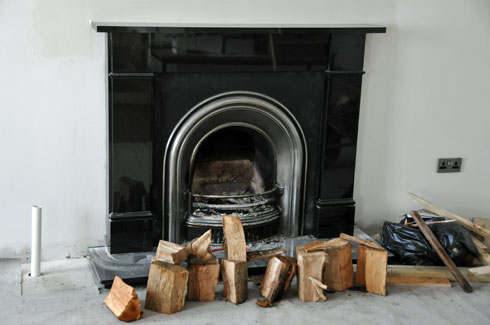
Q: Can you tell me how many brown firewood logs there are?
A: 11